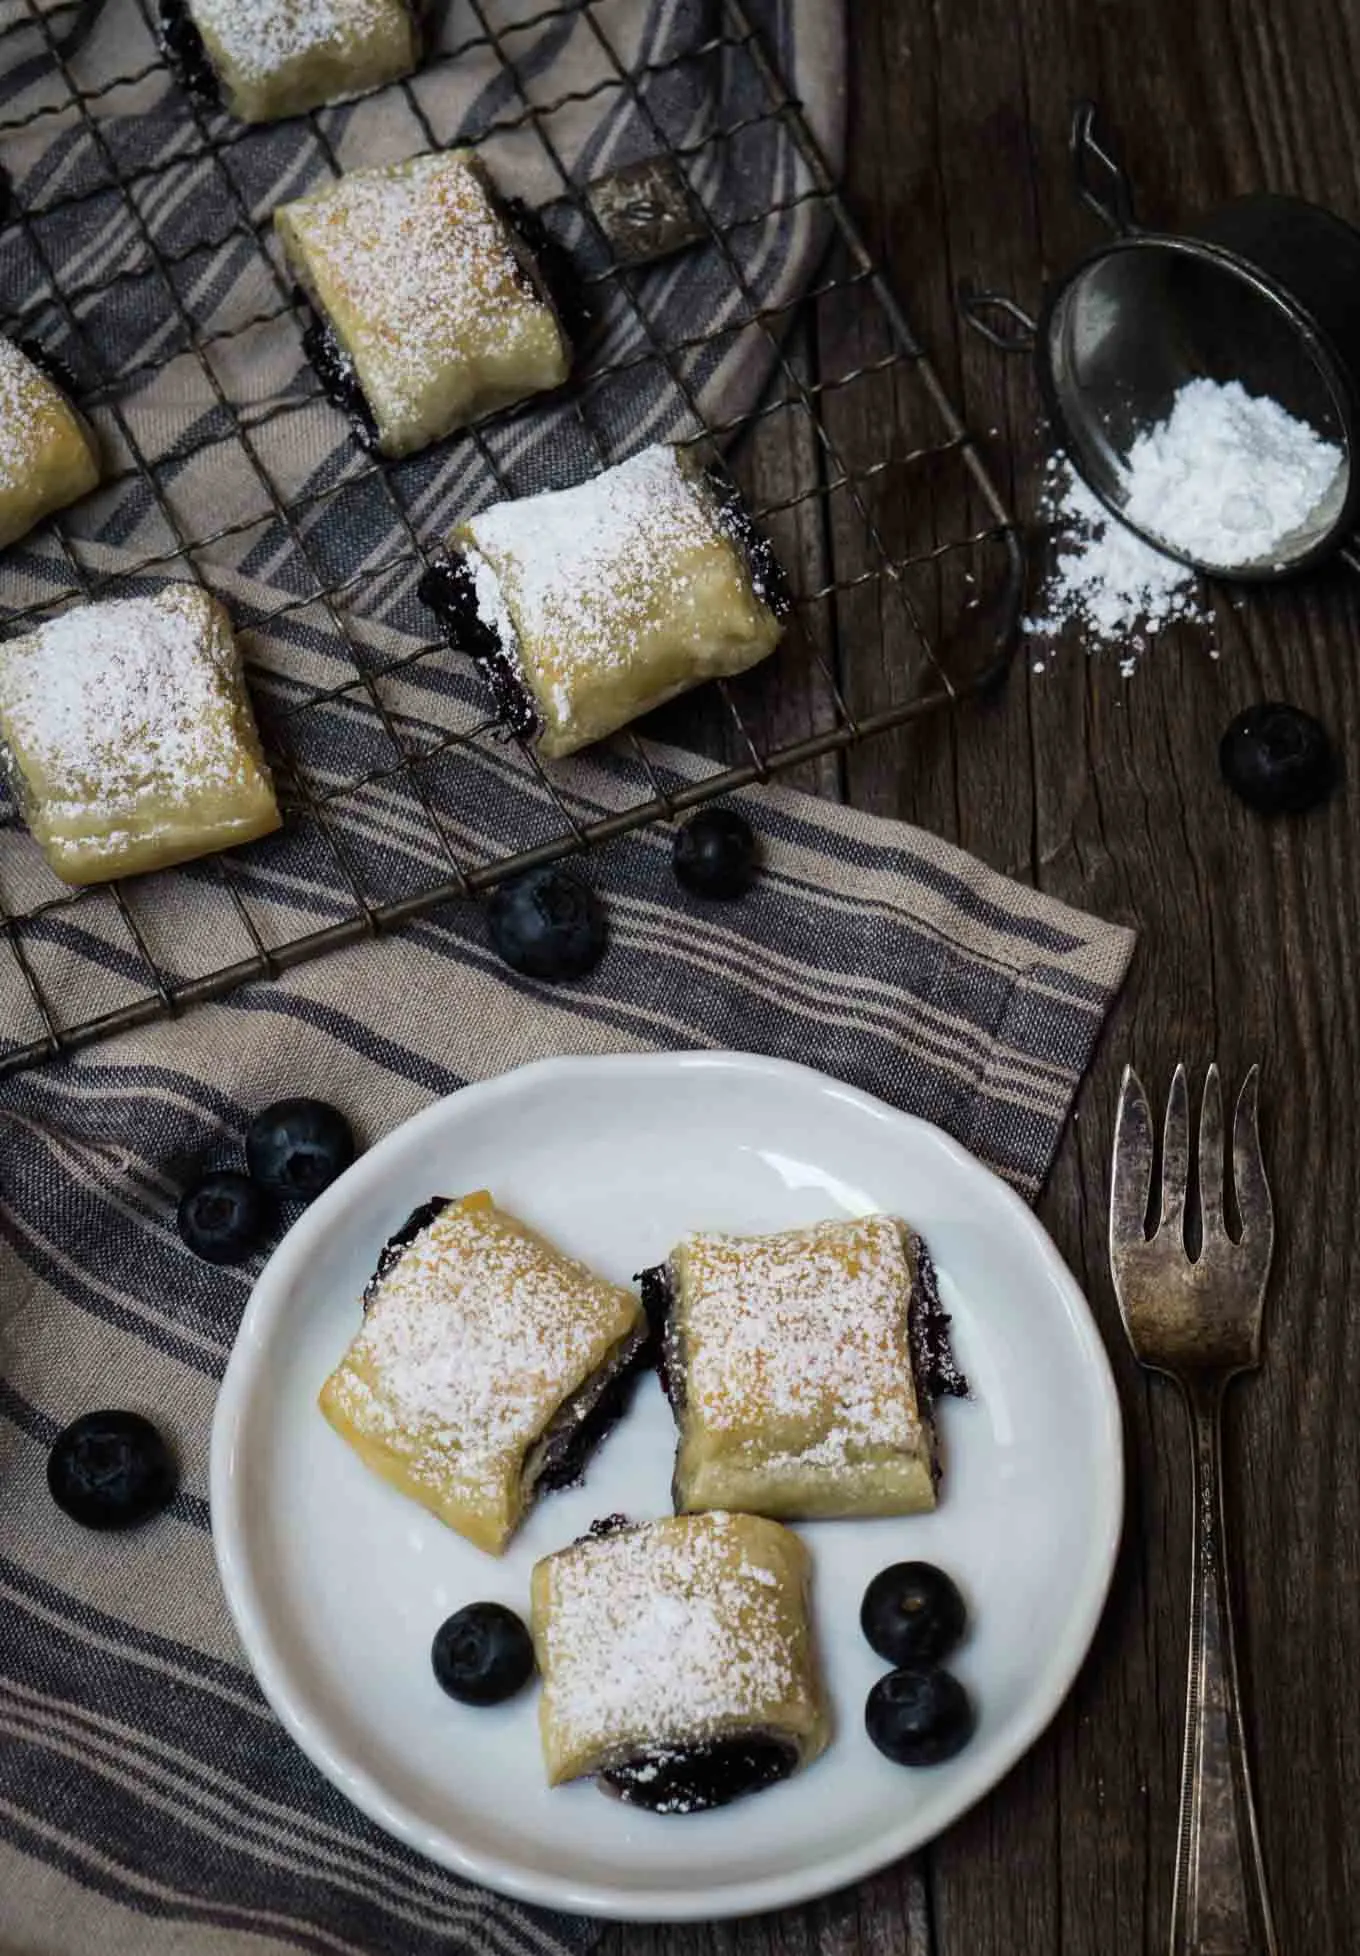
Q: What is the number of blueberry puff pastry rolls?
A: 8